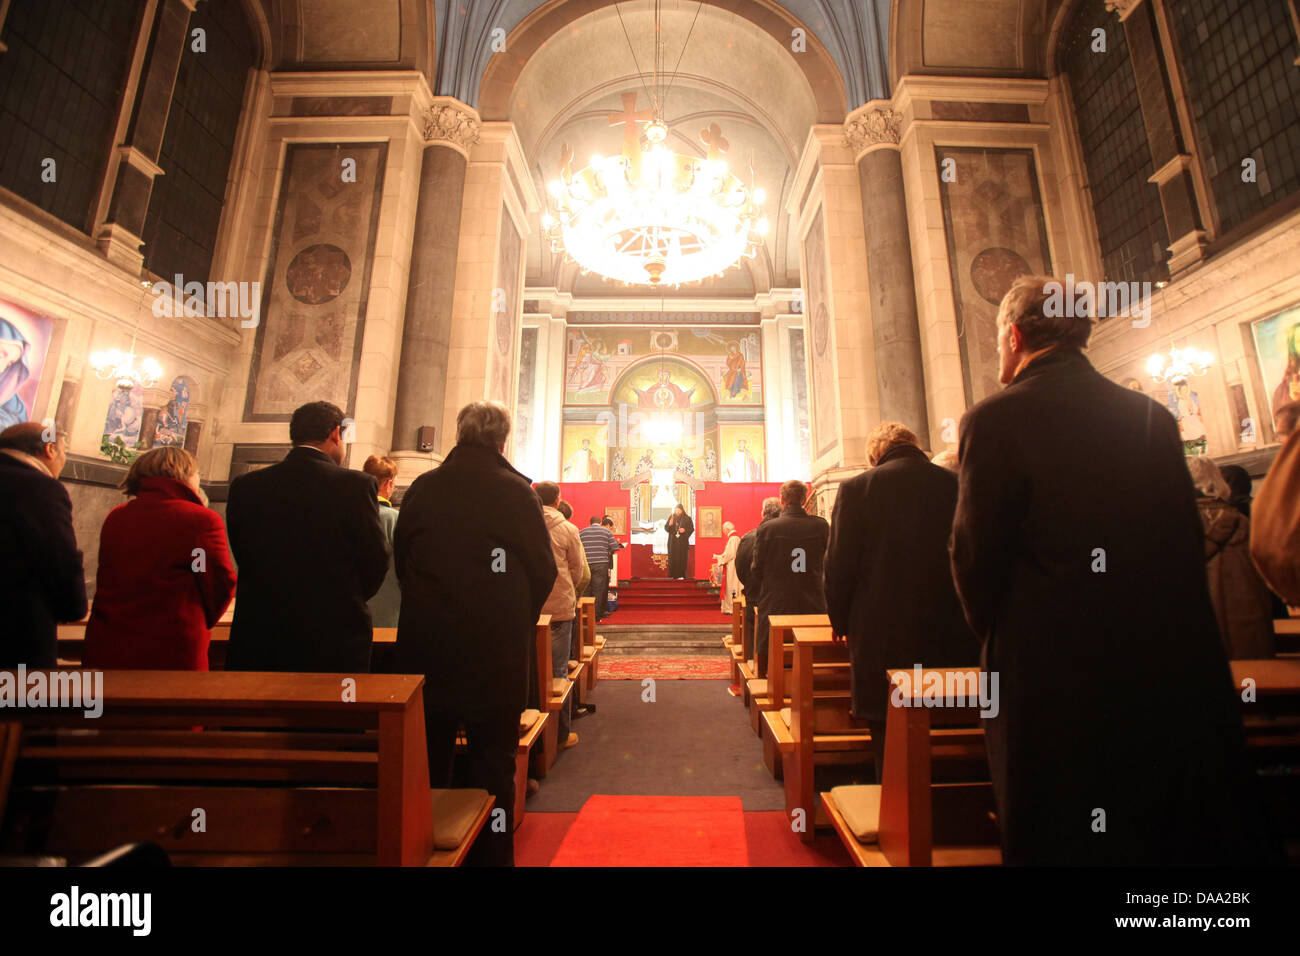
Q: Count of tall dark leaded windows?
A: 4